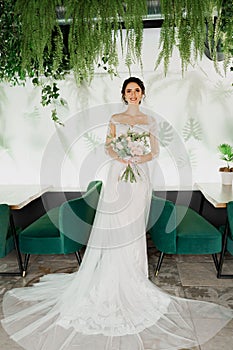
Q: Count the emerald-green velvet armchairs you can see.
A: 4